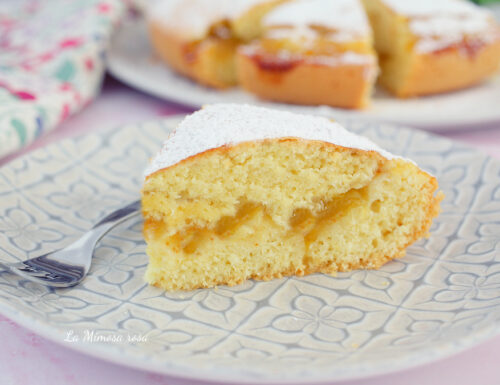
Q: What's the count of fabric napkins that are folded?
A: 1